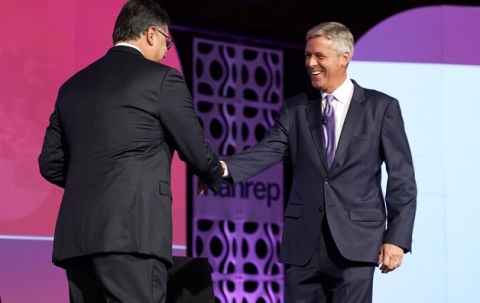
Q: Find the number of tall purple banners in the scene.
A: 1